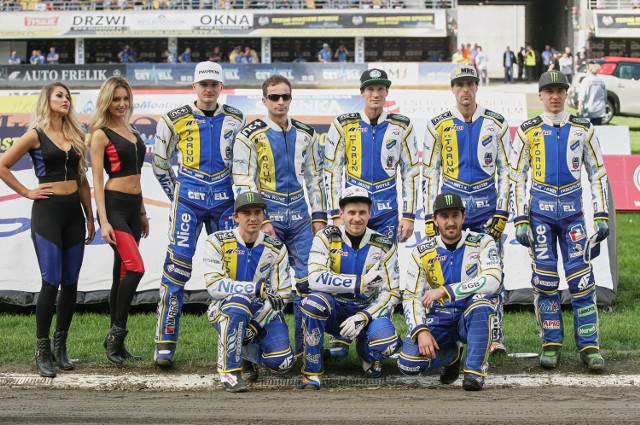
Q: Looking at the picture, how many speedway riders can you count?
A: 8